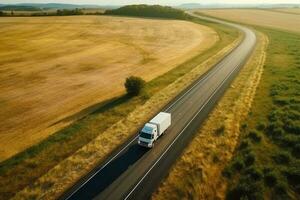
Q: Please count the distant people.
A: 0